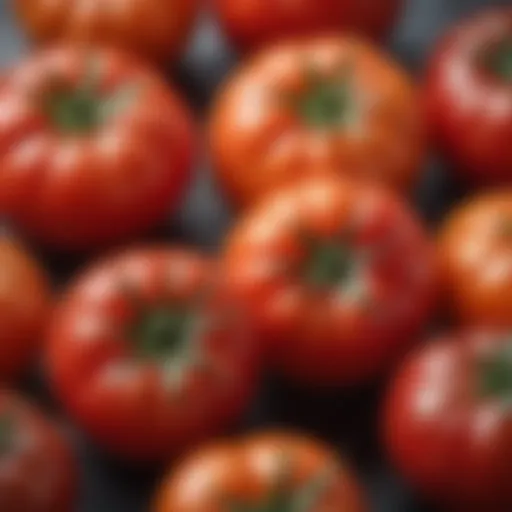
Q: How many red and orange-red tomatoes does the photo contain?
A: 12